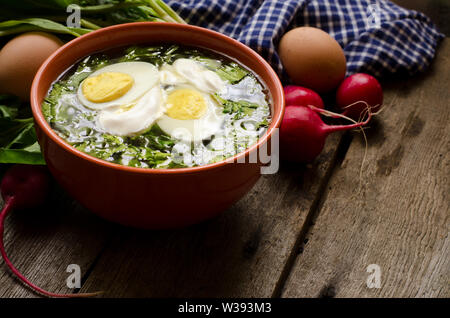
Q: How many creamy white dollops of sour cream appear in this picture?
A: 2